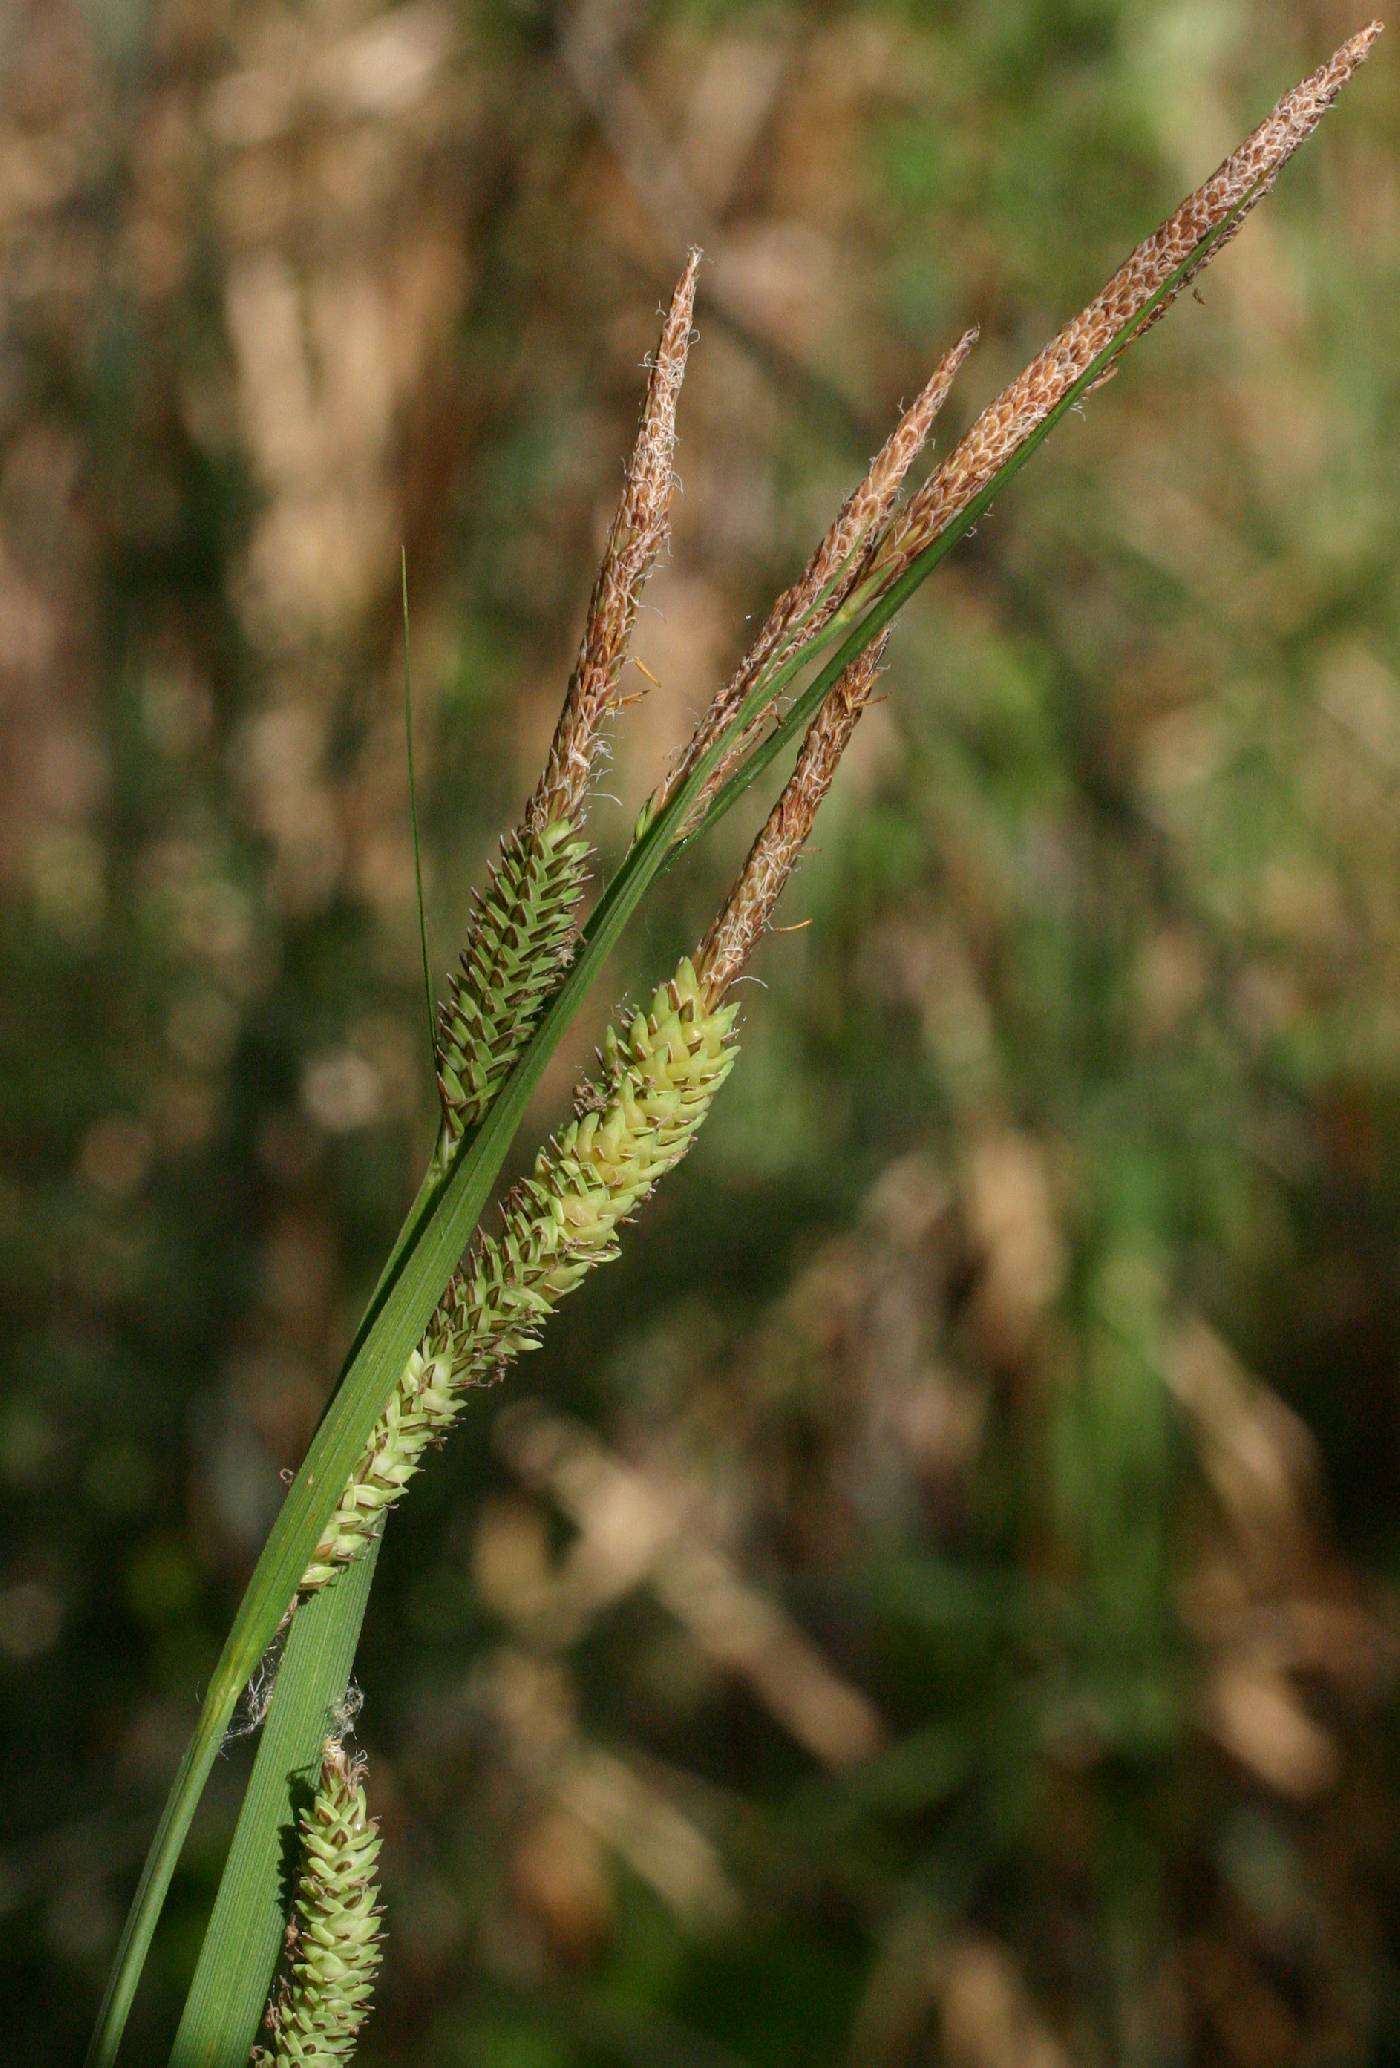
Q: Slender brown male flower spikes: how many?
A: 4